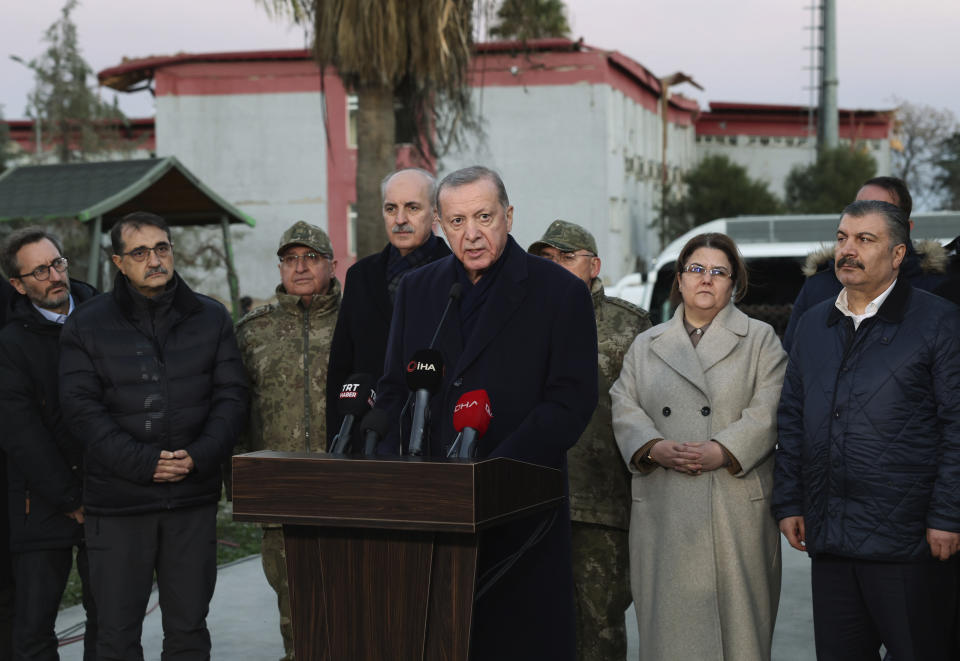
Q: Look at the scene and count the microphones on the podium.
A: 5